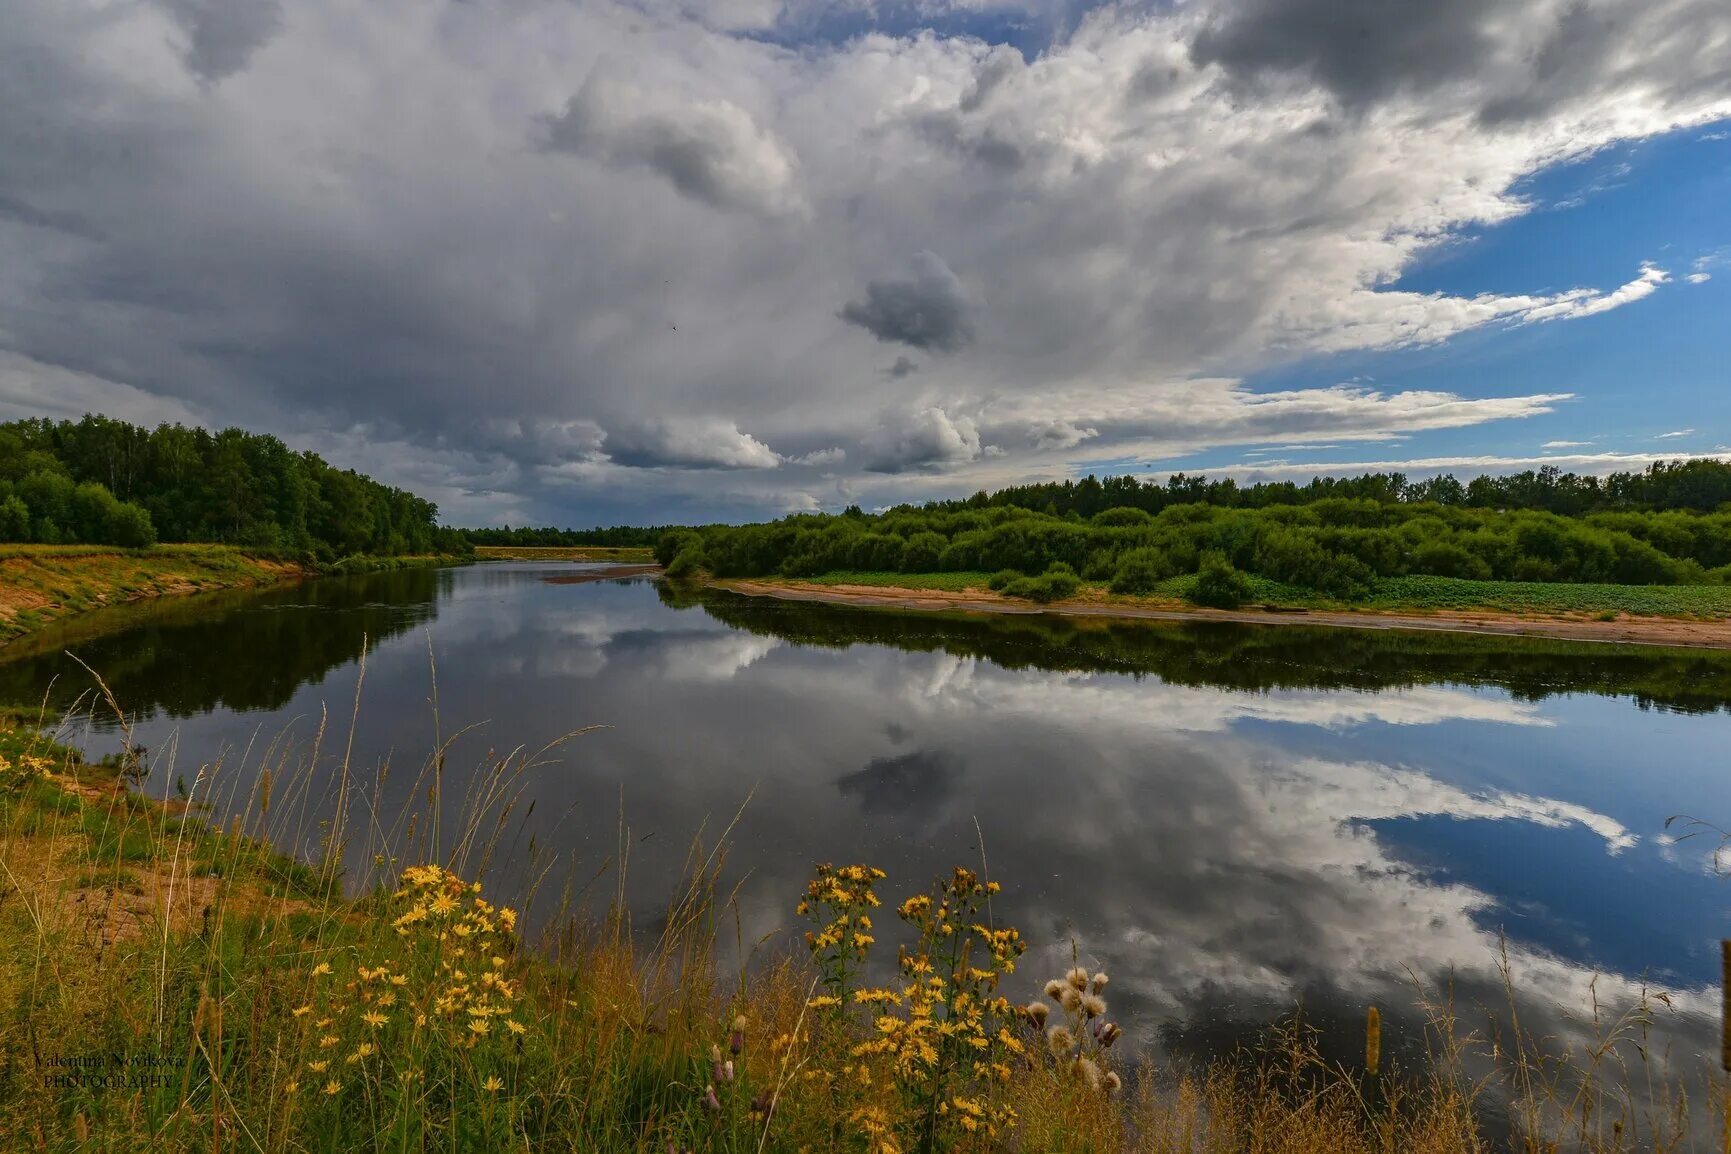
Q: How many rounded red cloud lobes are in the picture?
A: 0